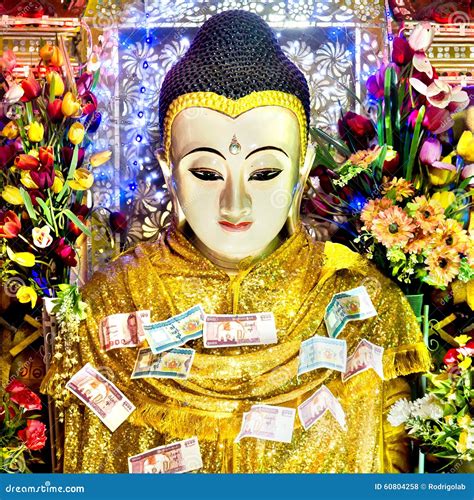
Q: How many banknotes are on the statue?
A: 11